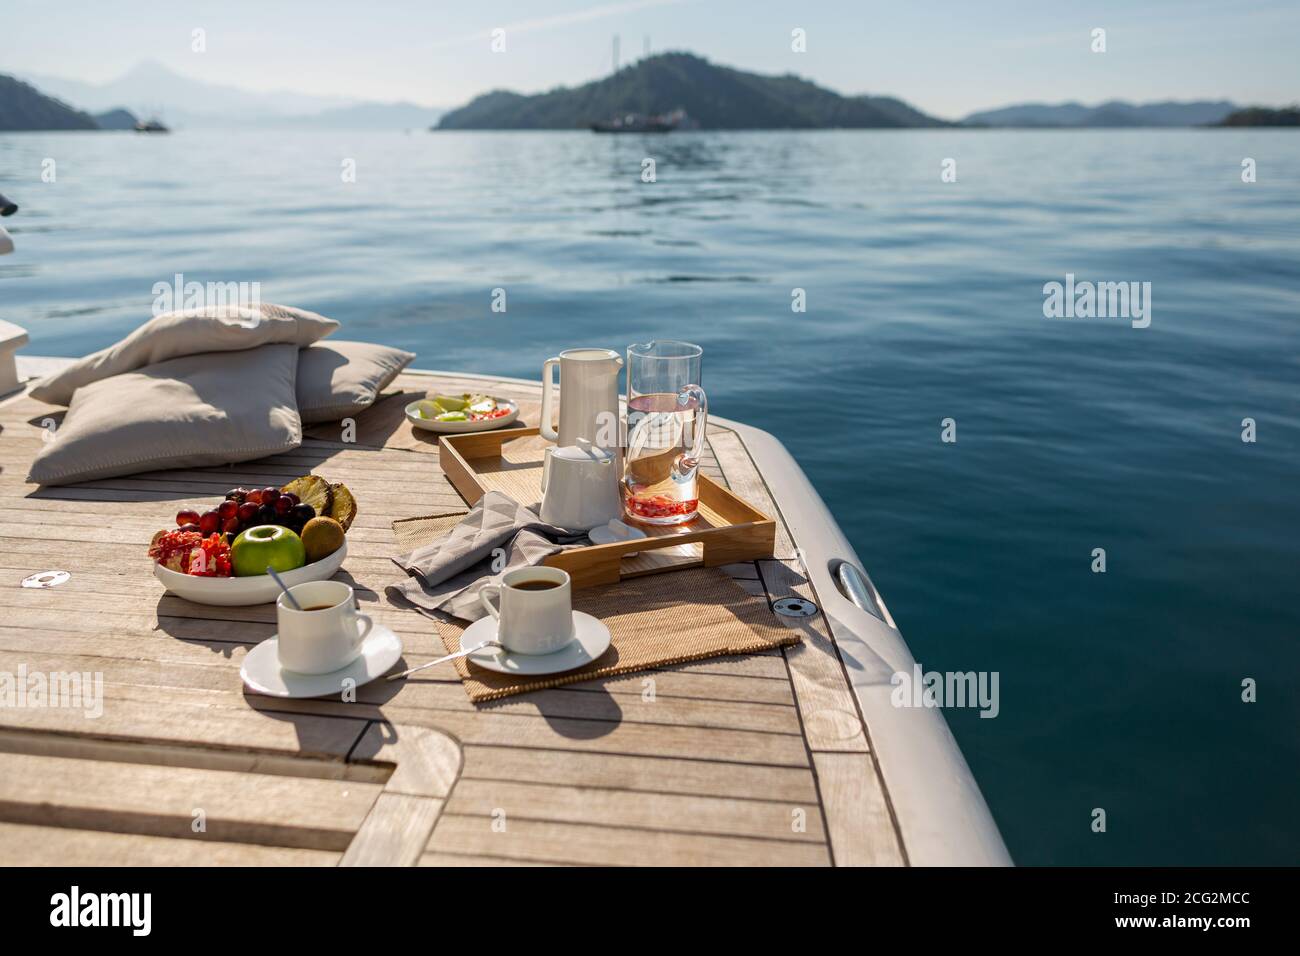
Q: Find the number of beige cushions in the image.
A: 3